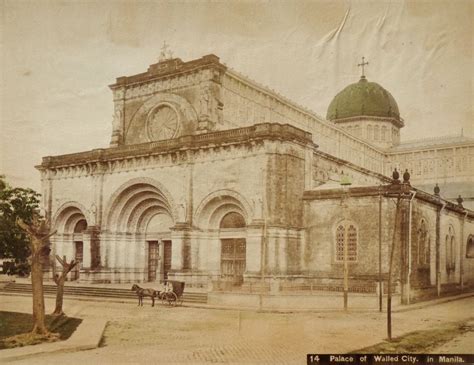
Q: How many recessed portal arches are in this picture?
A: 3